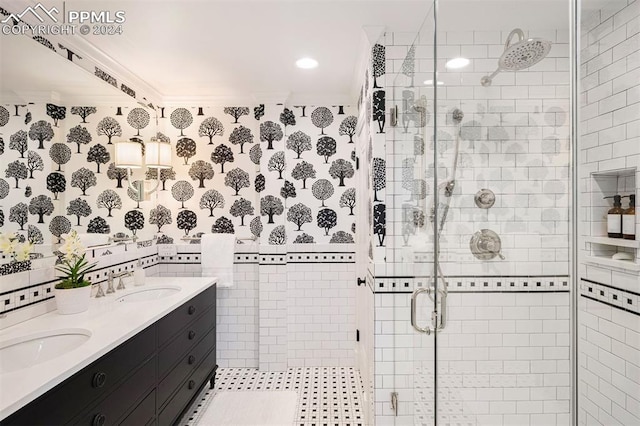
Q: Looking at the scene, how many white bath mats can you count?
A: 1